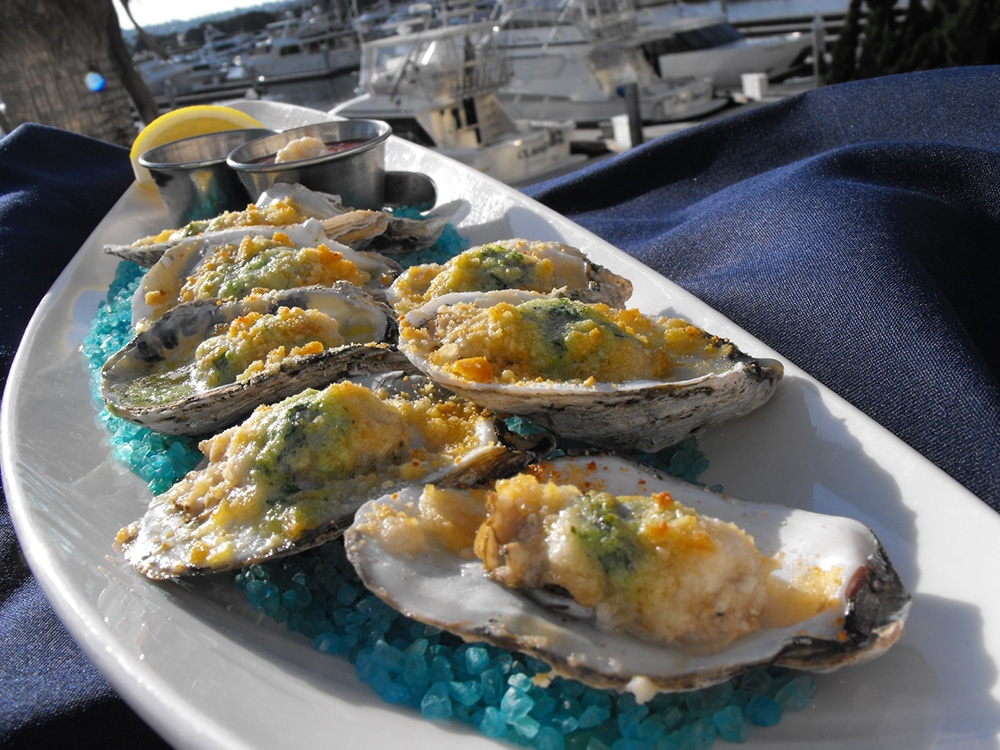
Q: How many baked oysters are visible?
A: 7